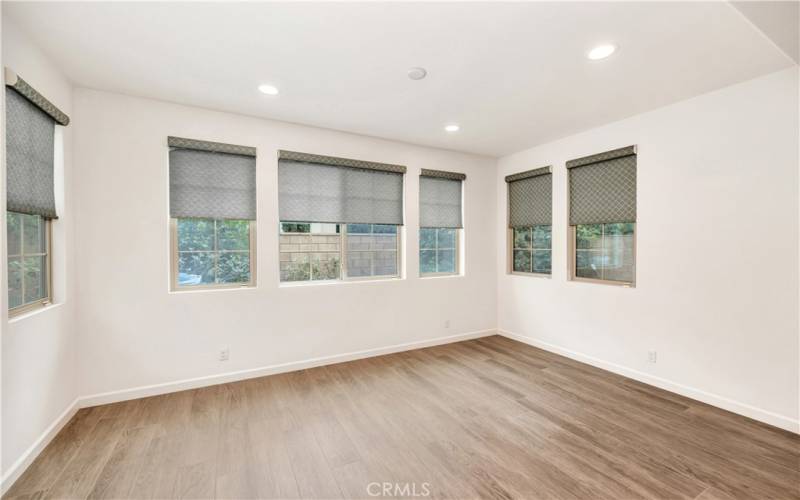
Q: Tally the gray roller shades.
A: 6